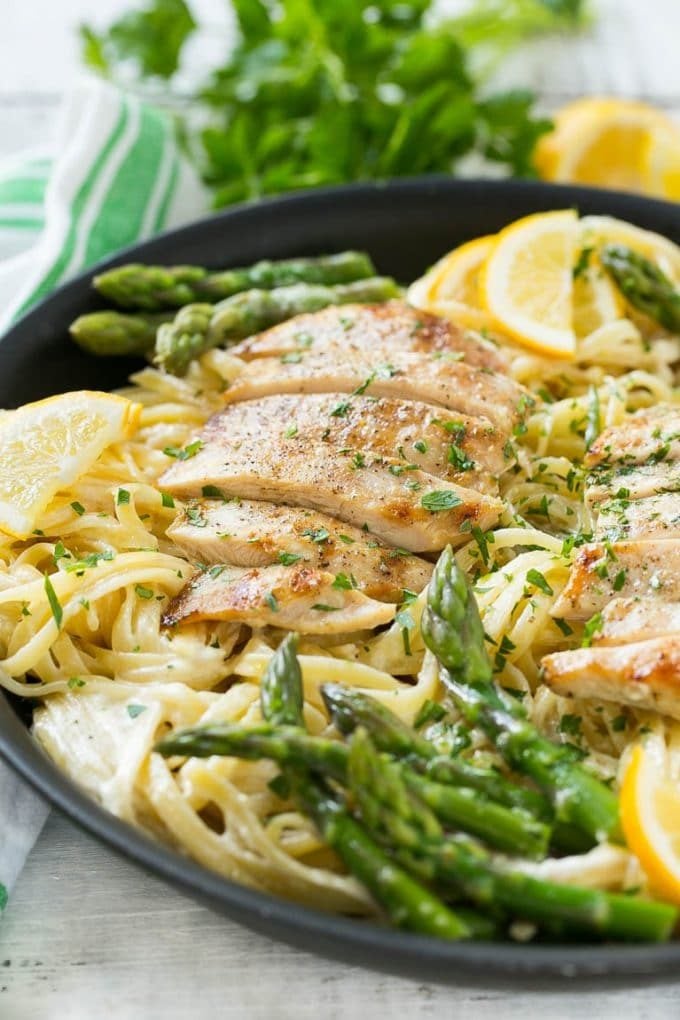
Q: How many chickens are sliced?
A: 2